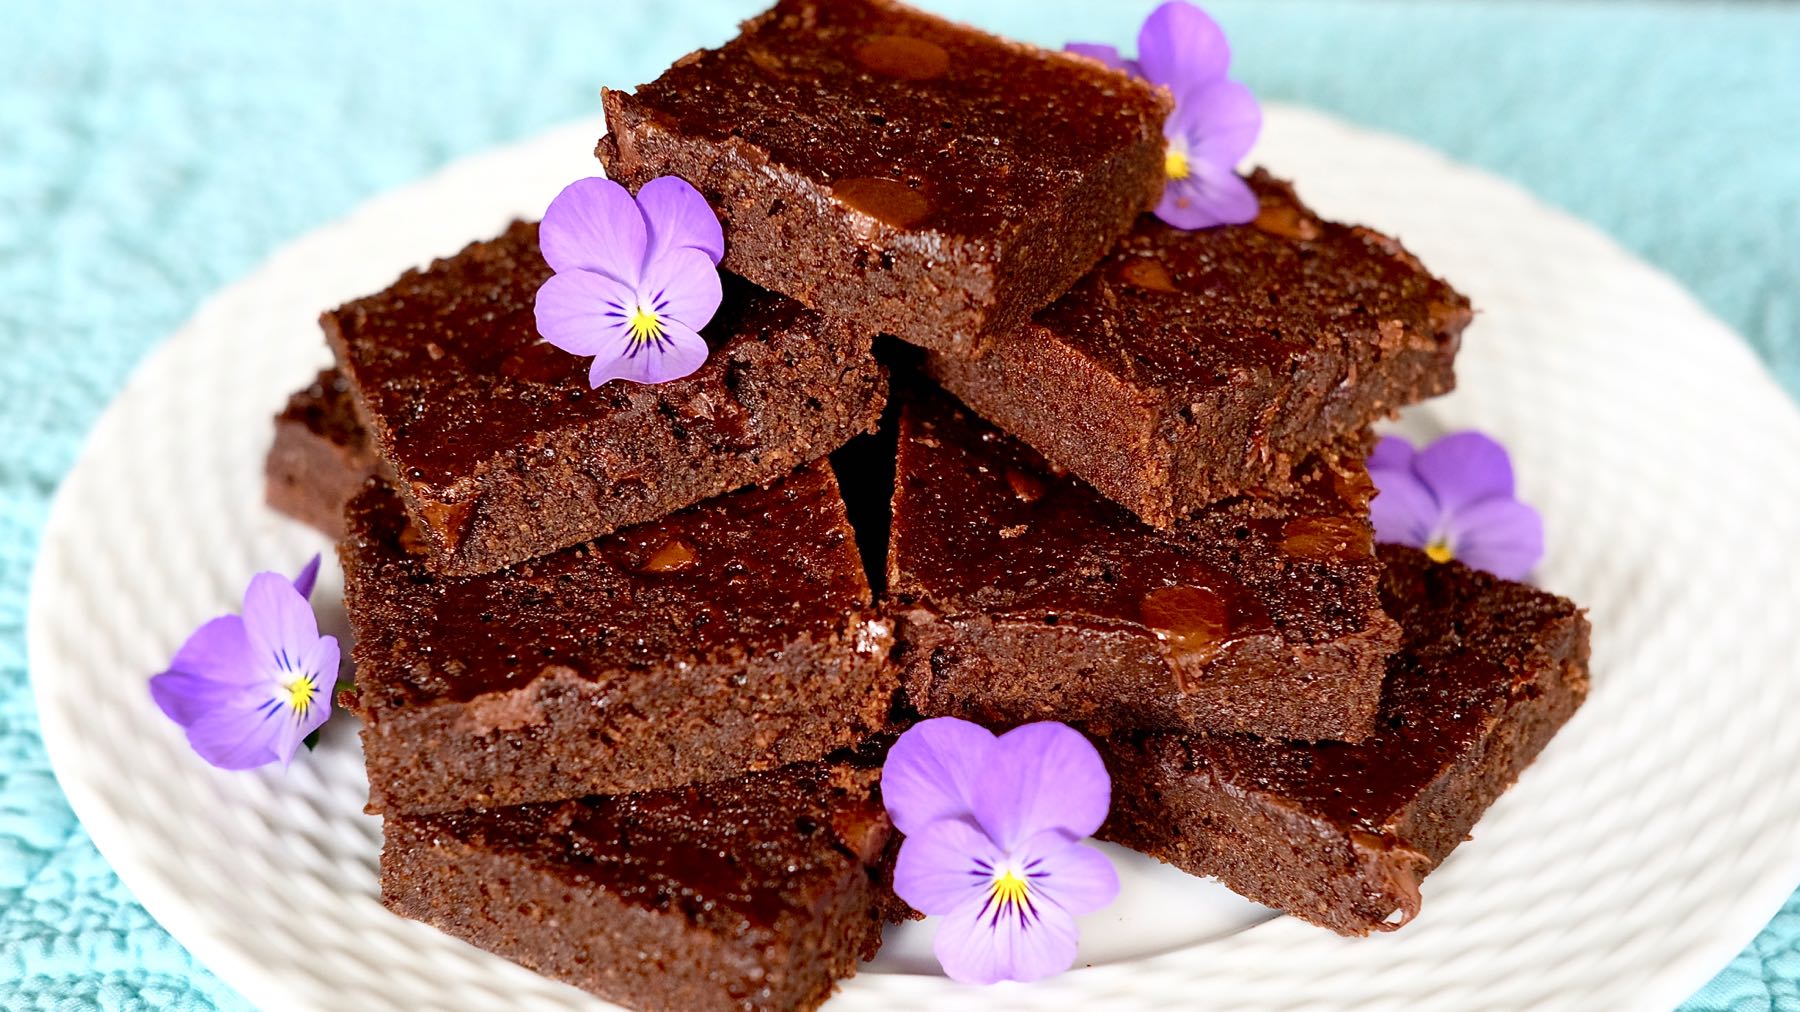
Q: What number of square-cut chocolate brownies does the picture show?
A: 8